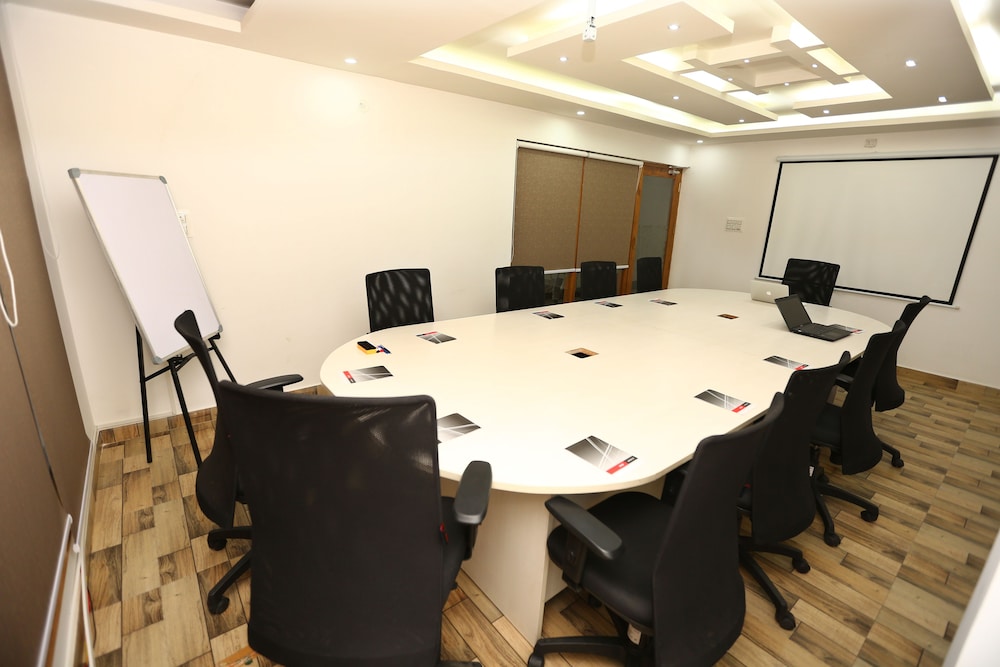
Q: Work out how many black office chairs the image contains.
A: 11